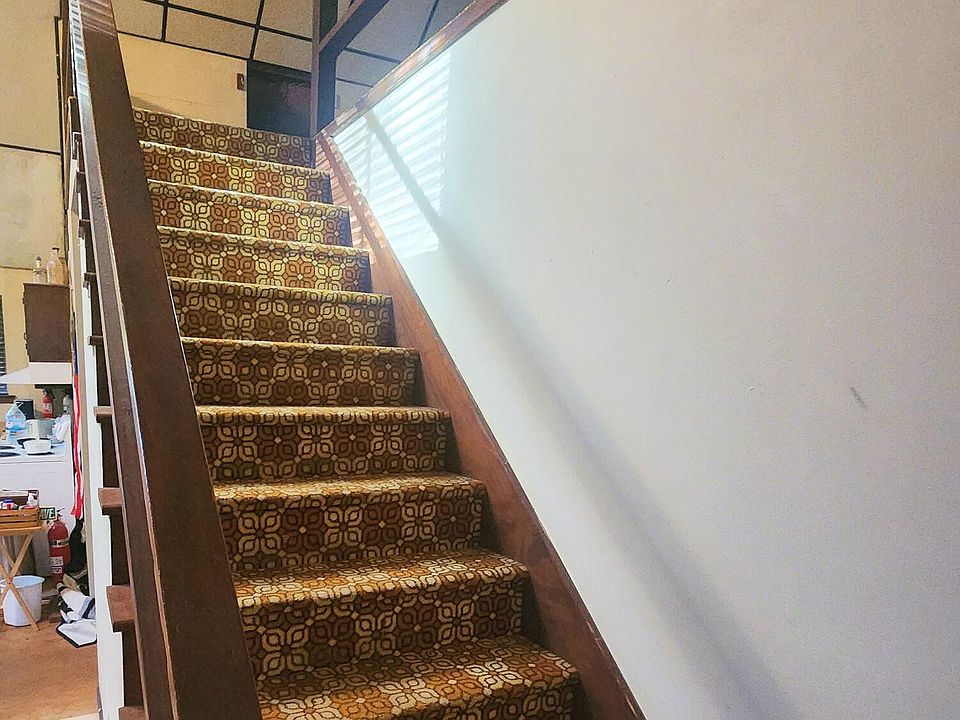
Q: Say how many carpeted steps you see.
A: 10